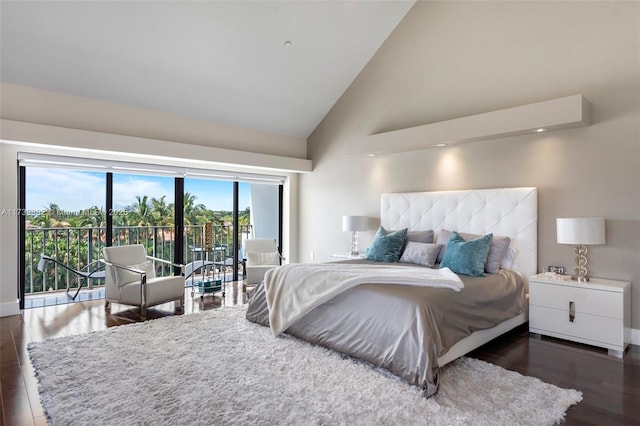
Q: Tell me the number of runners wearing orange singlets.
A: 0